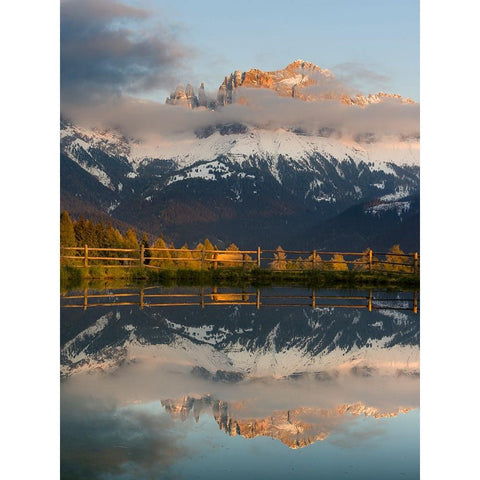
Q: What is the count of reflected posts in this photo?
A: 7